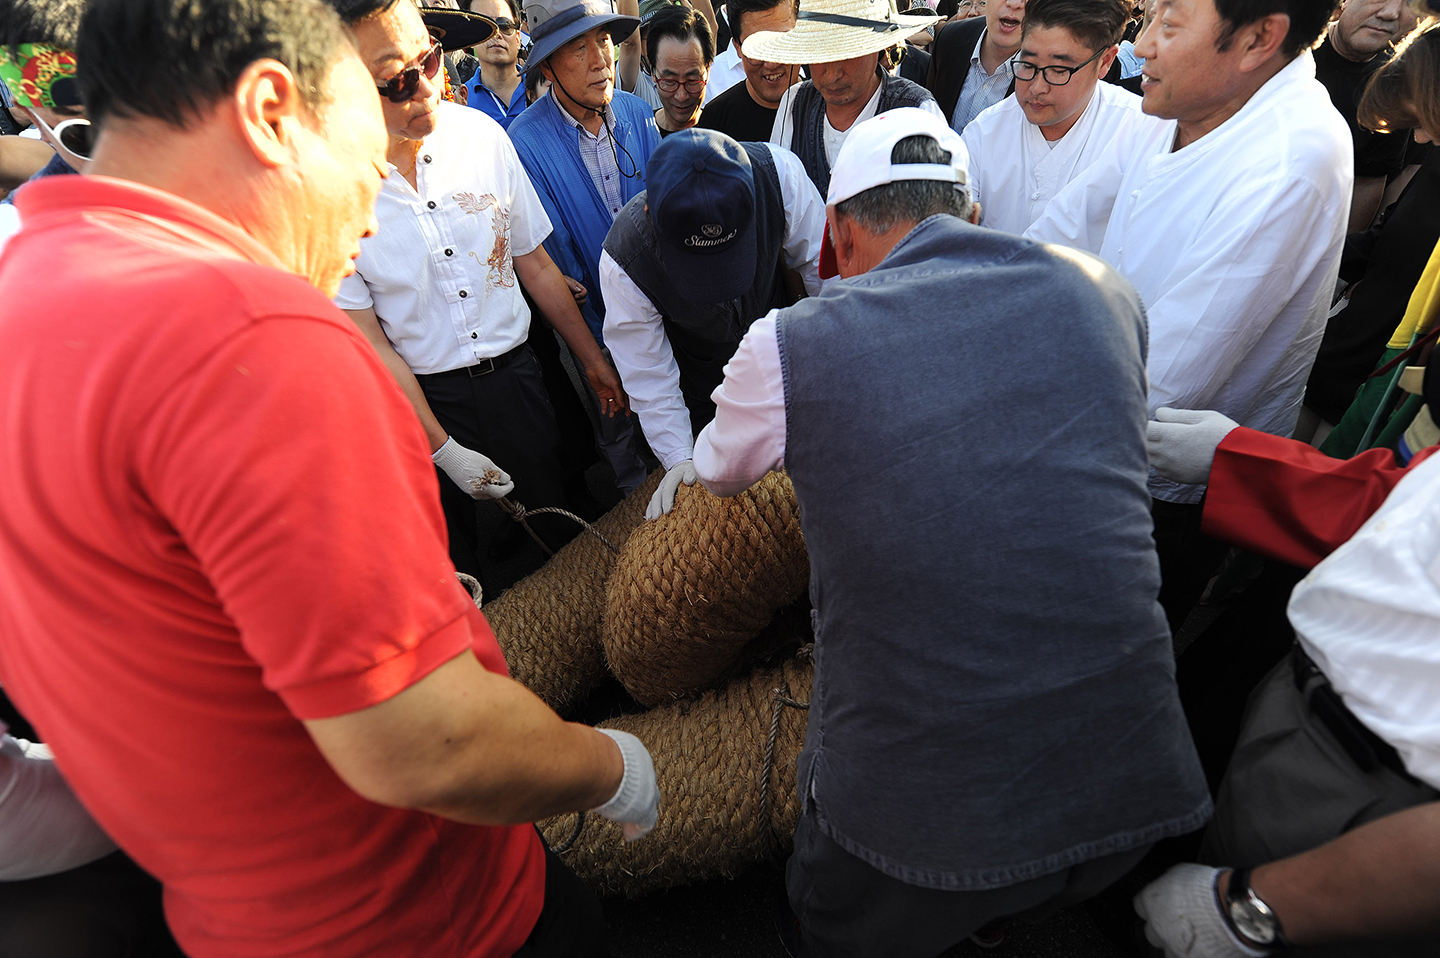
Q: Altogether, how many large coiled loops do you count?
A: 3